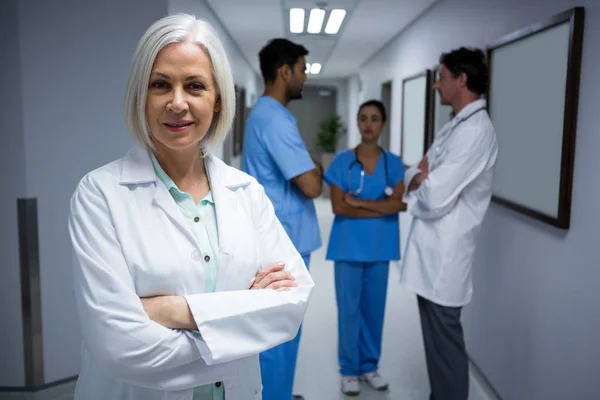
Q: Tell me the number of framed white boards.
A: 3